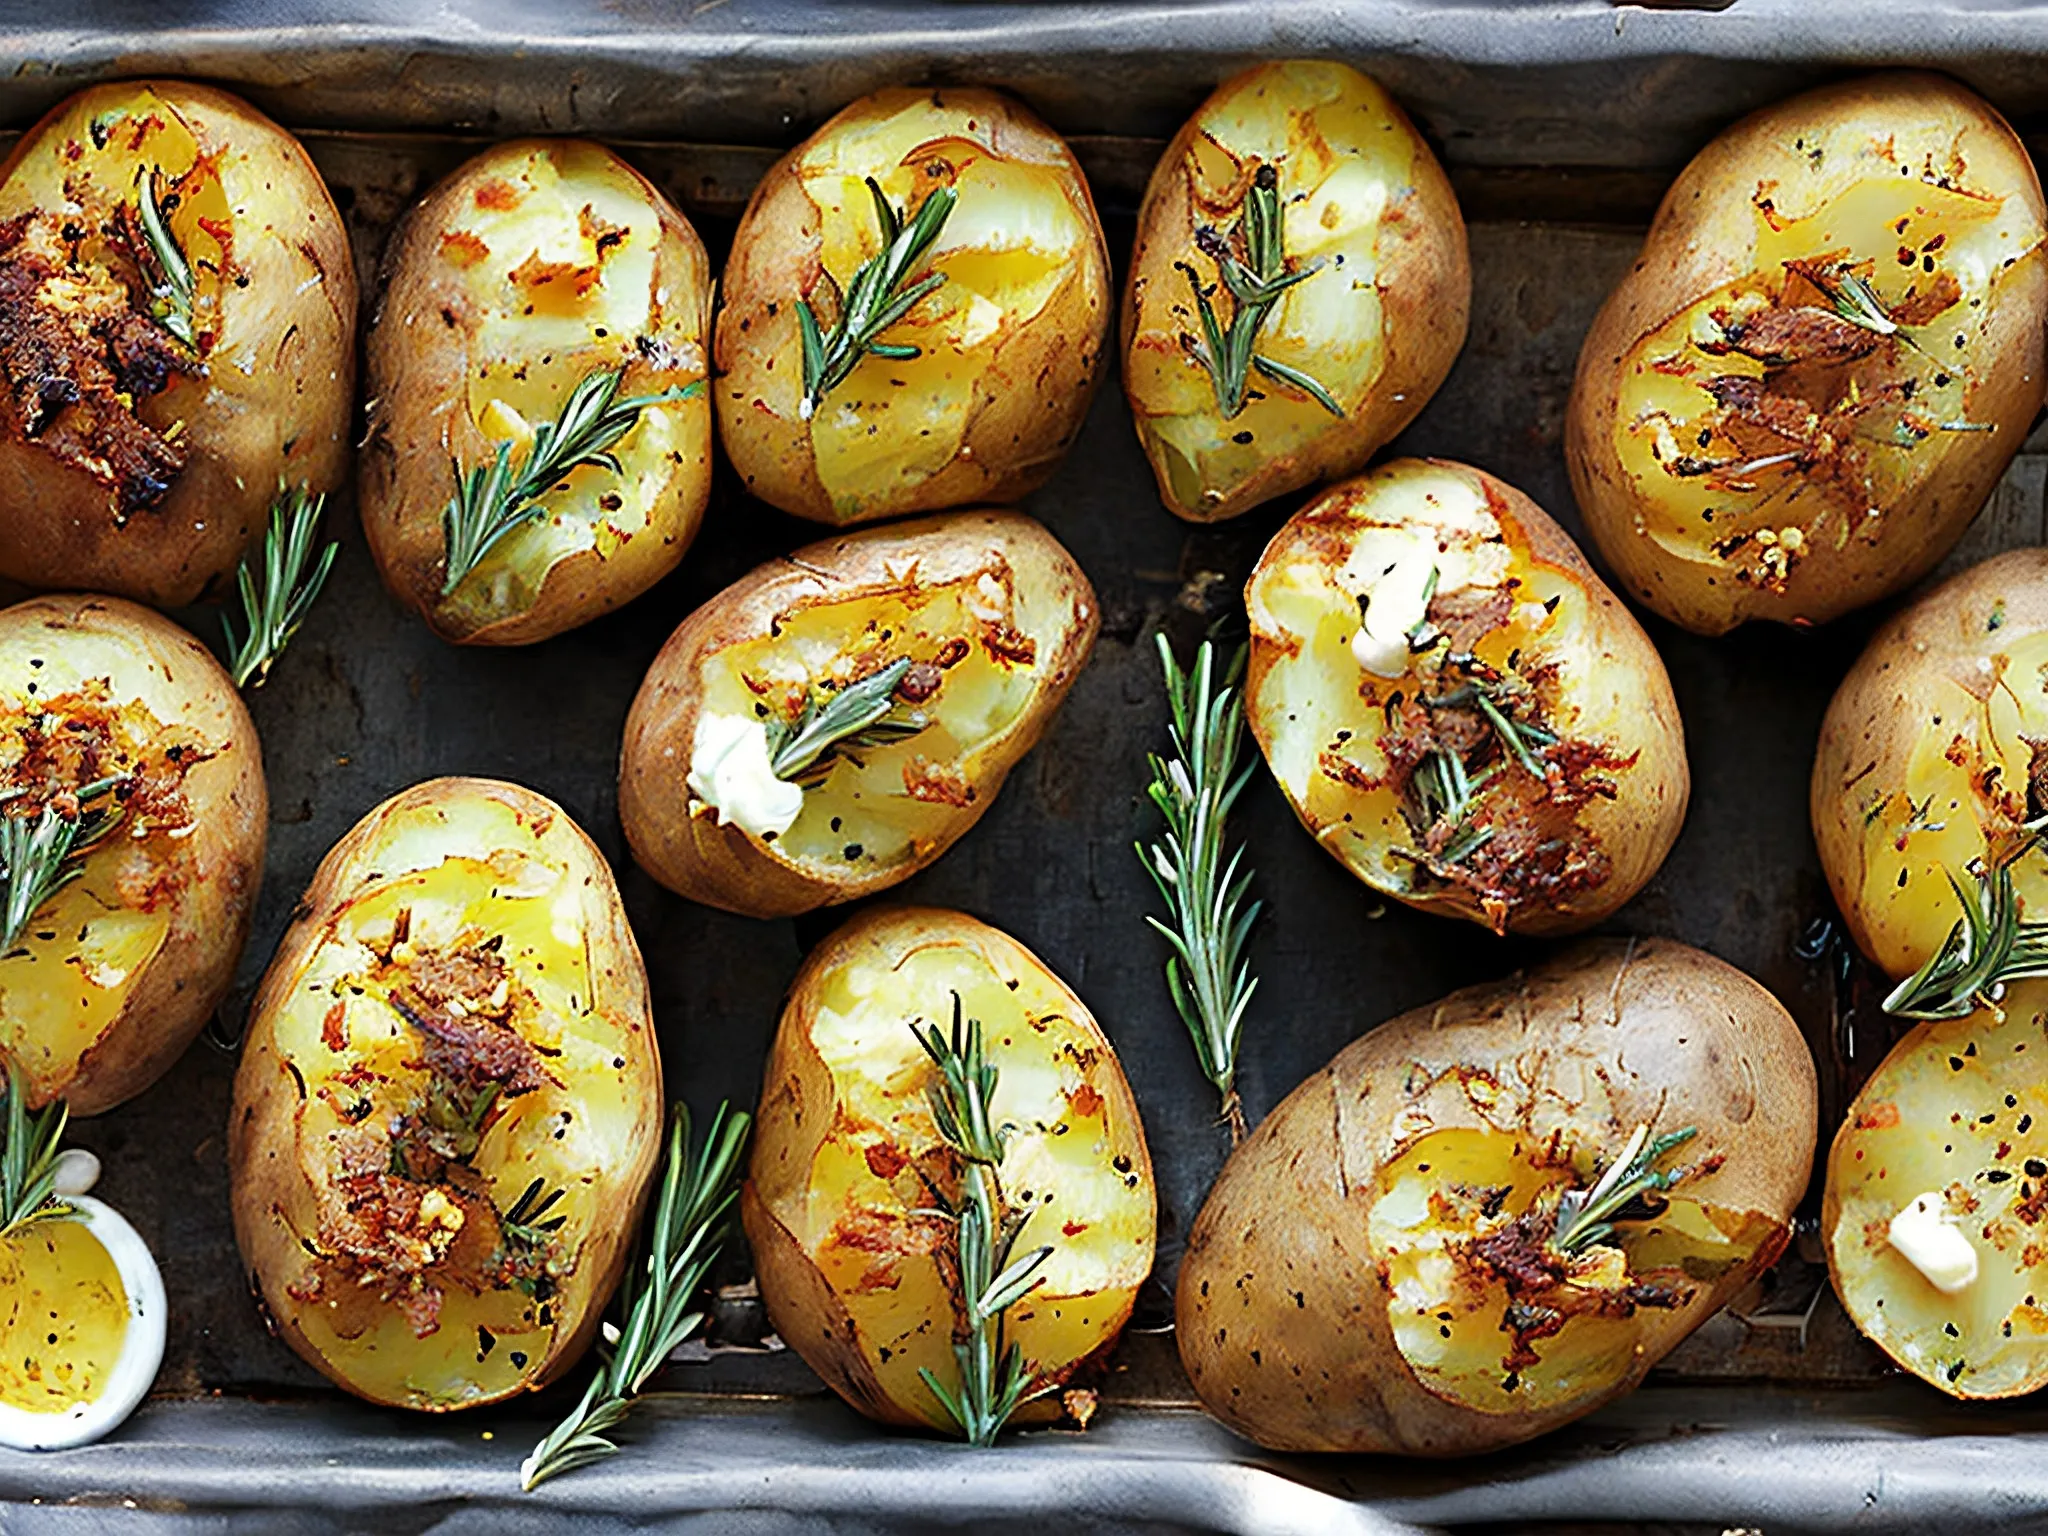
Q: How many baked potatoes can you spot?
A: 13